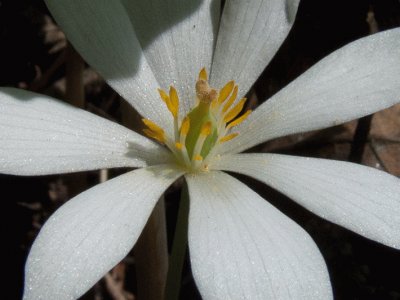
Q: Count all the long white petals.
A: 8